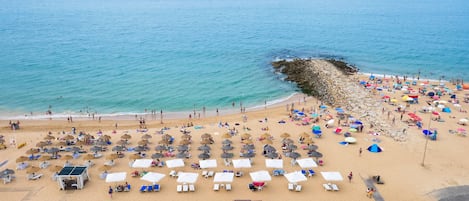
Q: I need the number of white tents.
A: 13